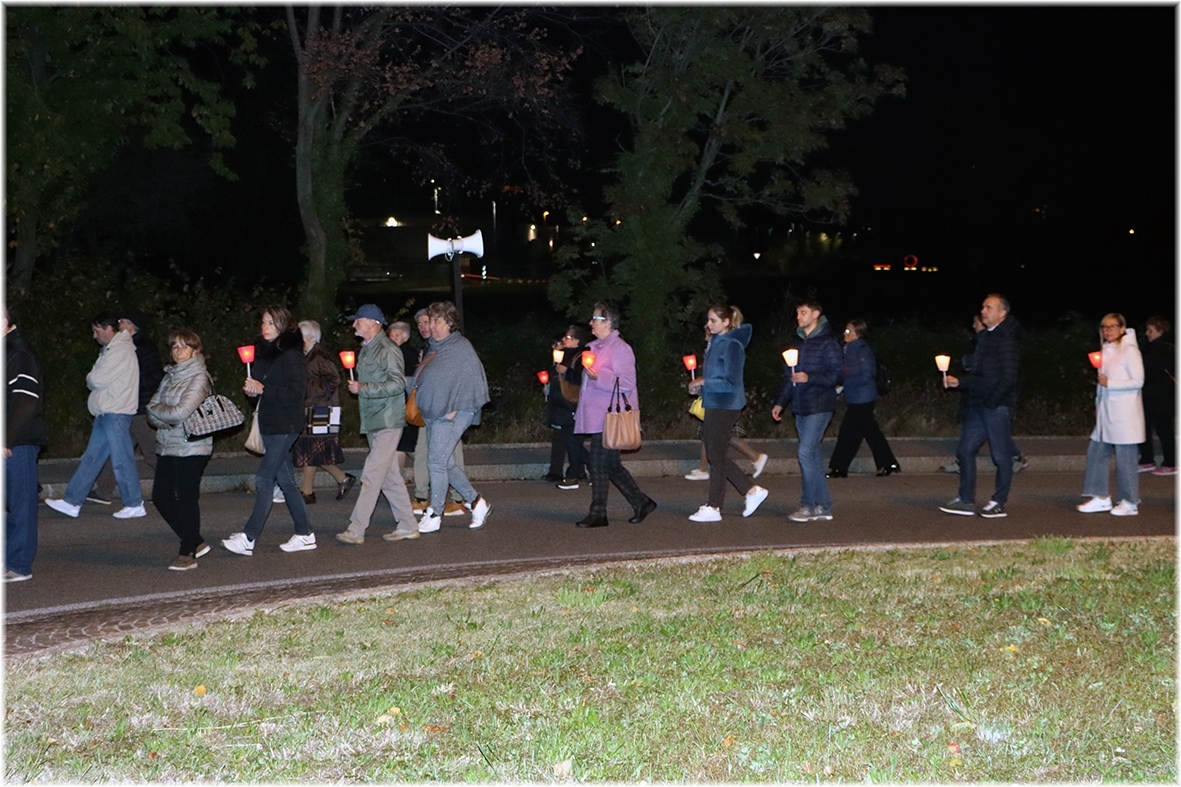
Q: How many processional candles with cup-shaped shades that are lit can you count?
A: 9